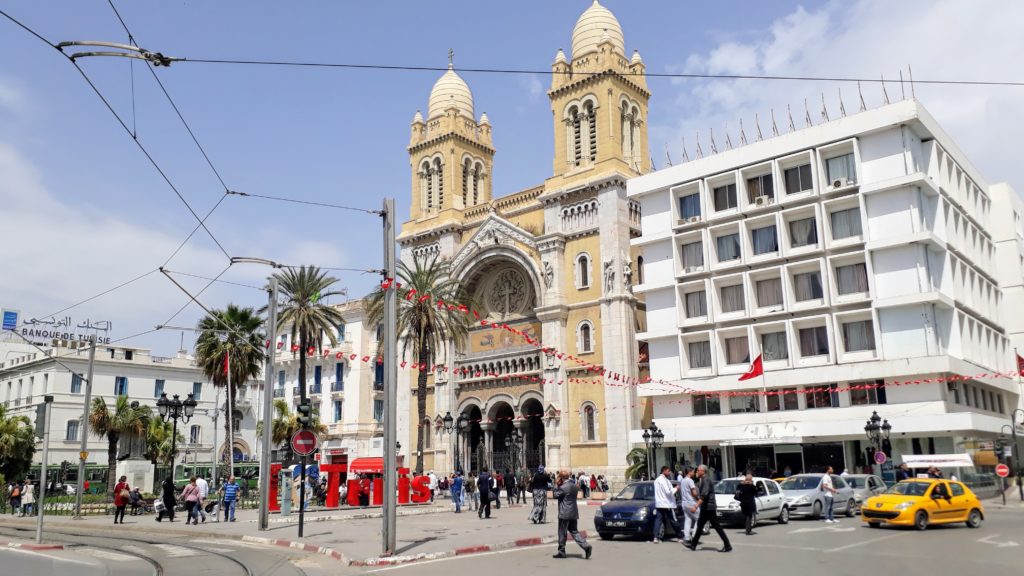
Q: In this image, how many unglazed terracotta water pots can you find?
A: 0